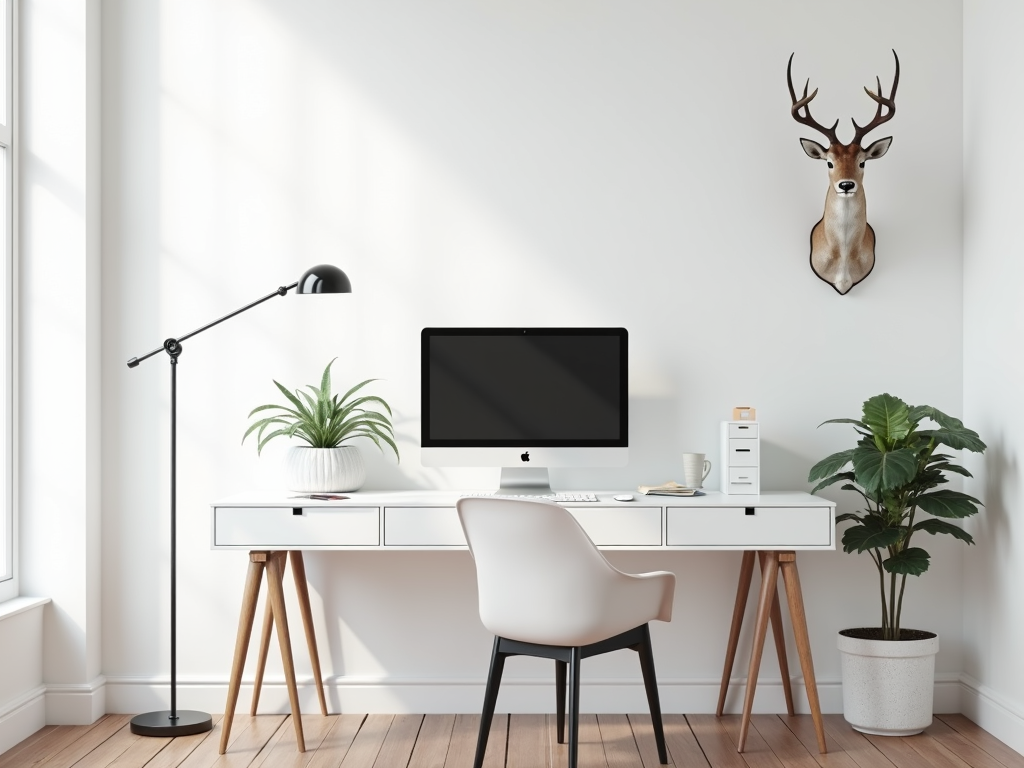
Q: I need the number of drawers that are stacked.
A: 3